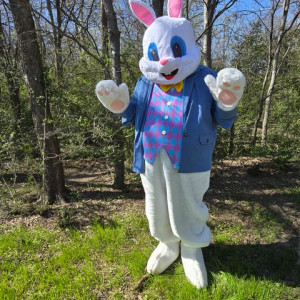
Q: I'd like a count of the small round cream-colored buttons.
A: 3